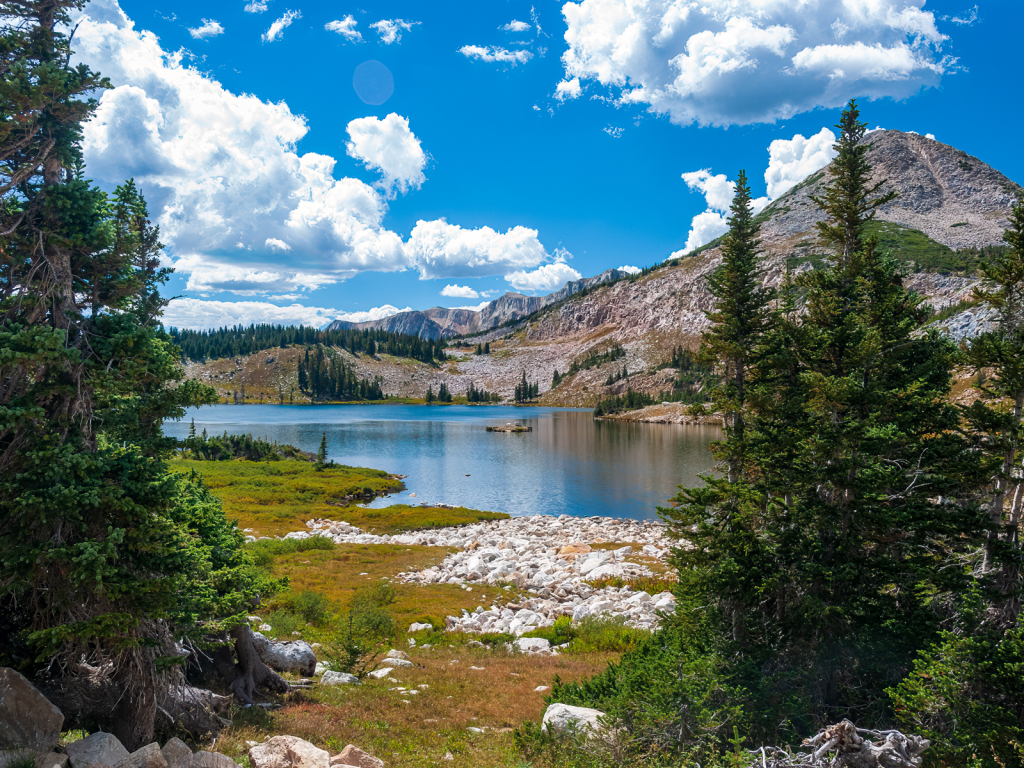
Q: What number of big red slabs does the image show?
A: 0